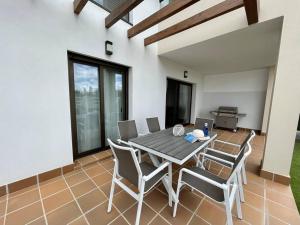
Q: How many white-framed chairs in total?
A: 6